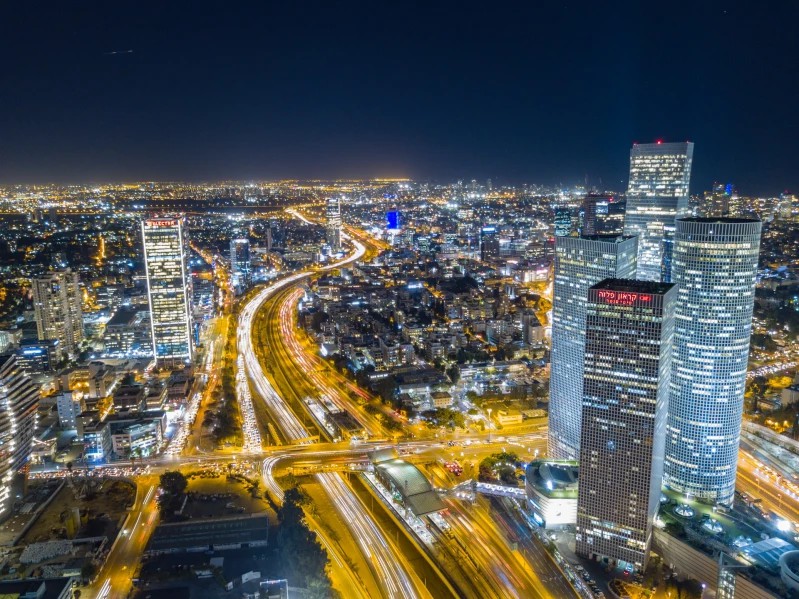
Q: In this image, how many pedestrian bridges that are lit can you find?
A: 1